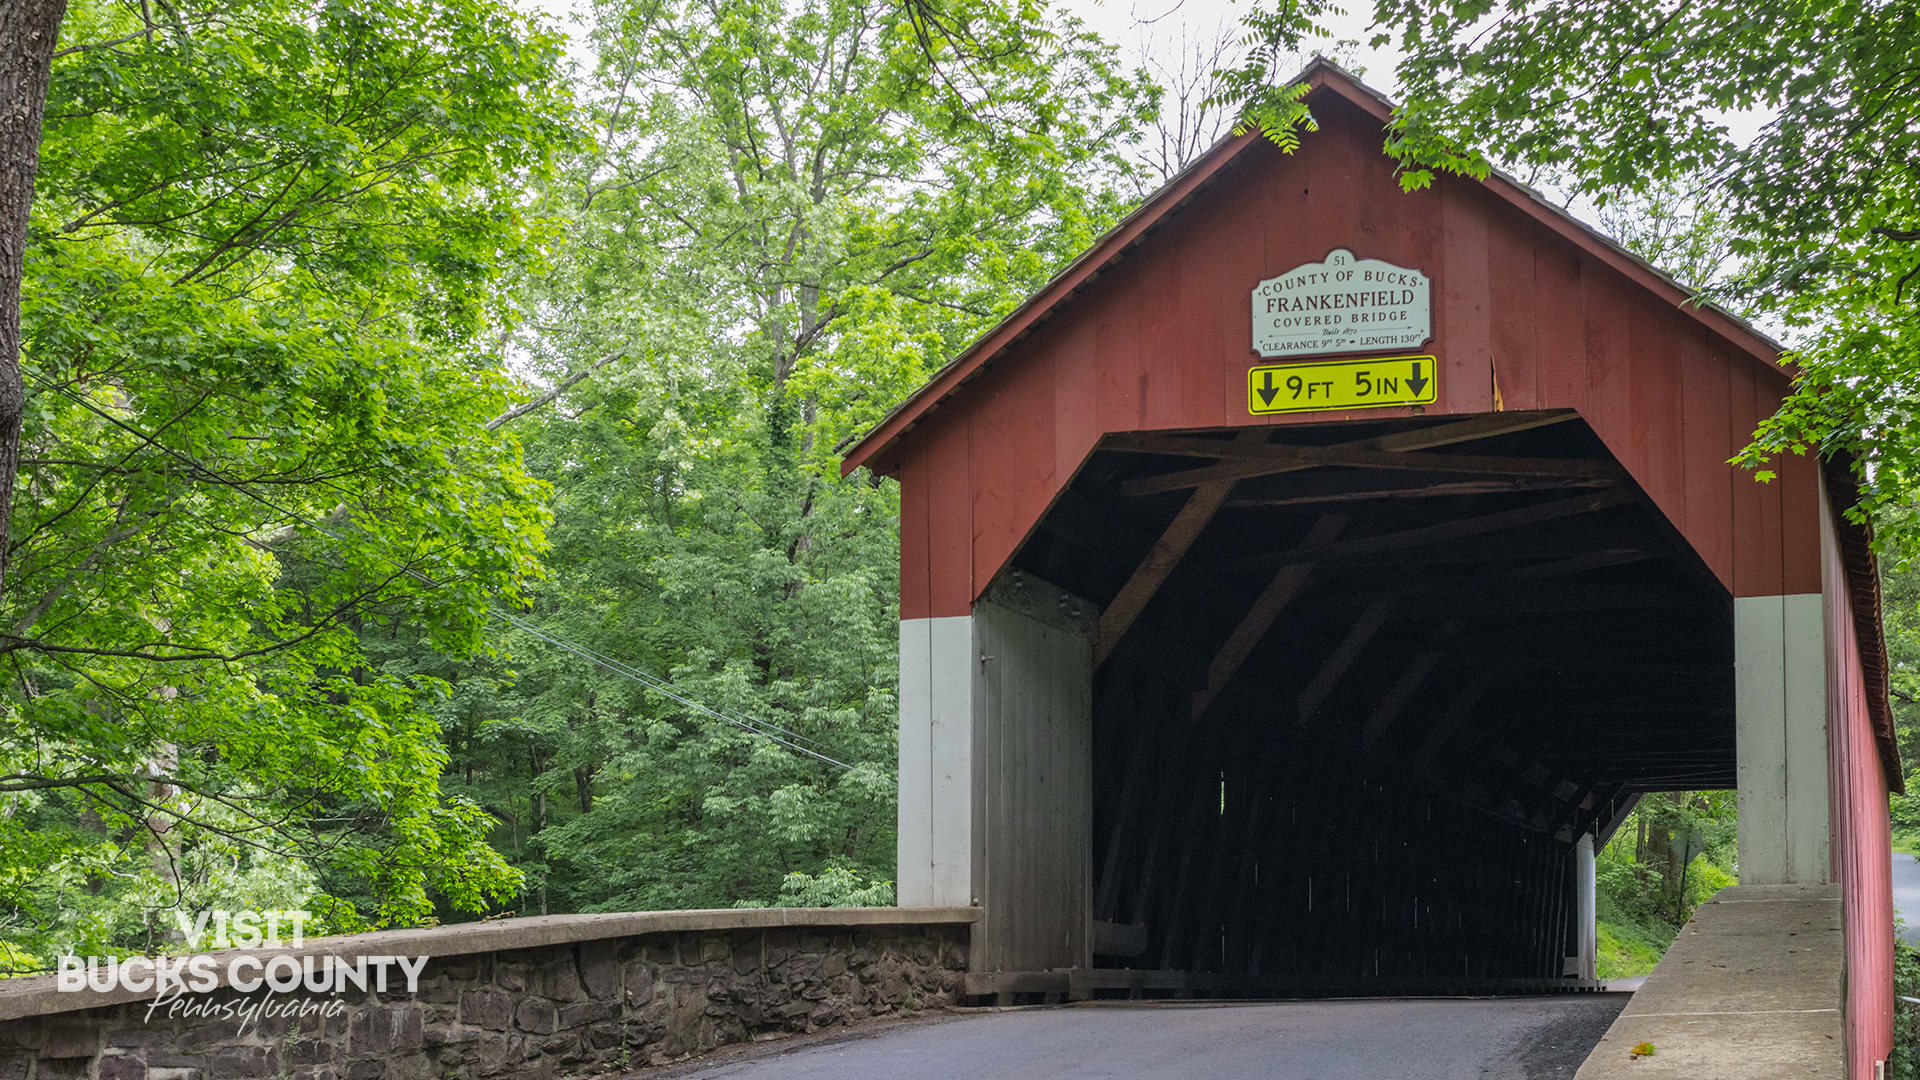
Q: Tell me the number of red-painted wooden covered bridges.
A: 1